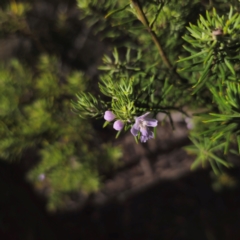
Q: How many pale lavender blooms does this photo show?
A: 3